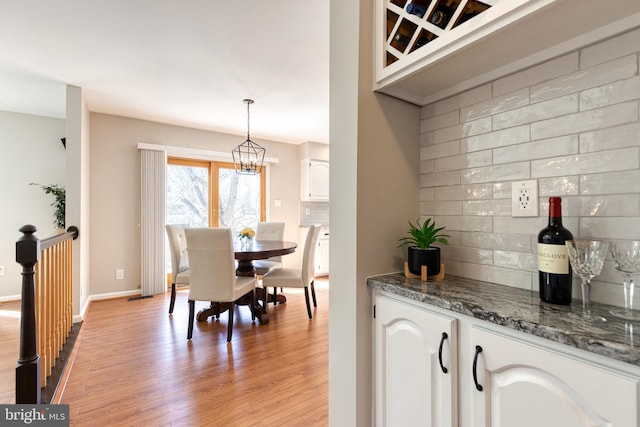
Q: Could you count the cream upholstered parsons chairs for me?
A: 4